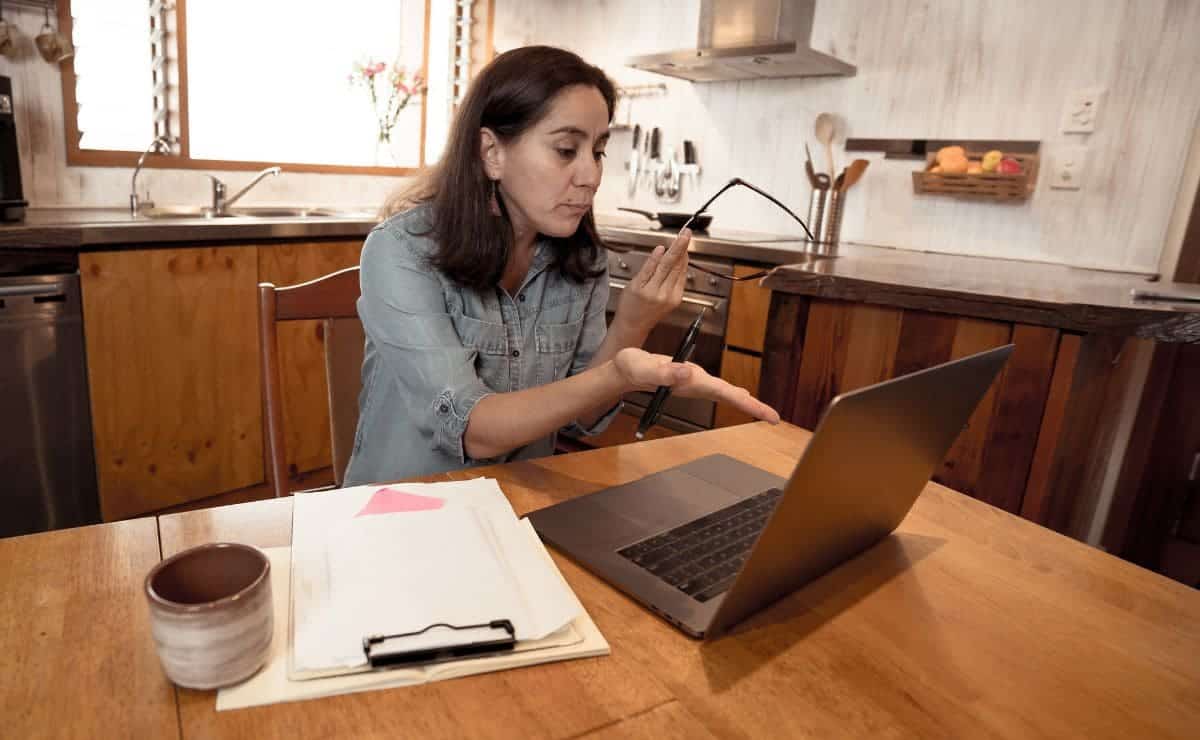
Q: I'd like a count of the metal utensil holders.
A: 2